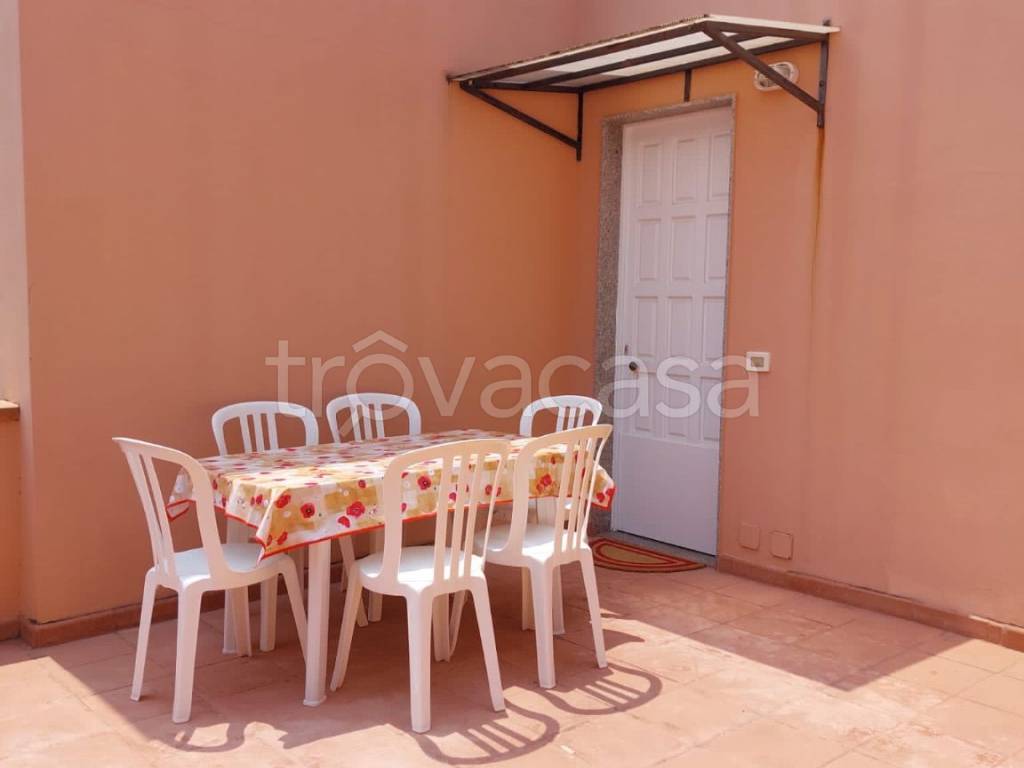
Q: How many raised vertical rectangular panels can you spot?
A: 12